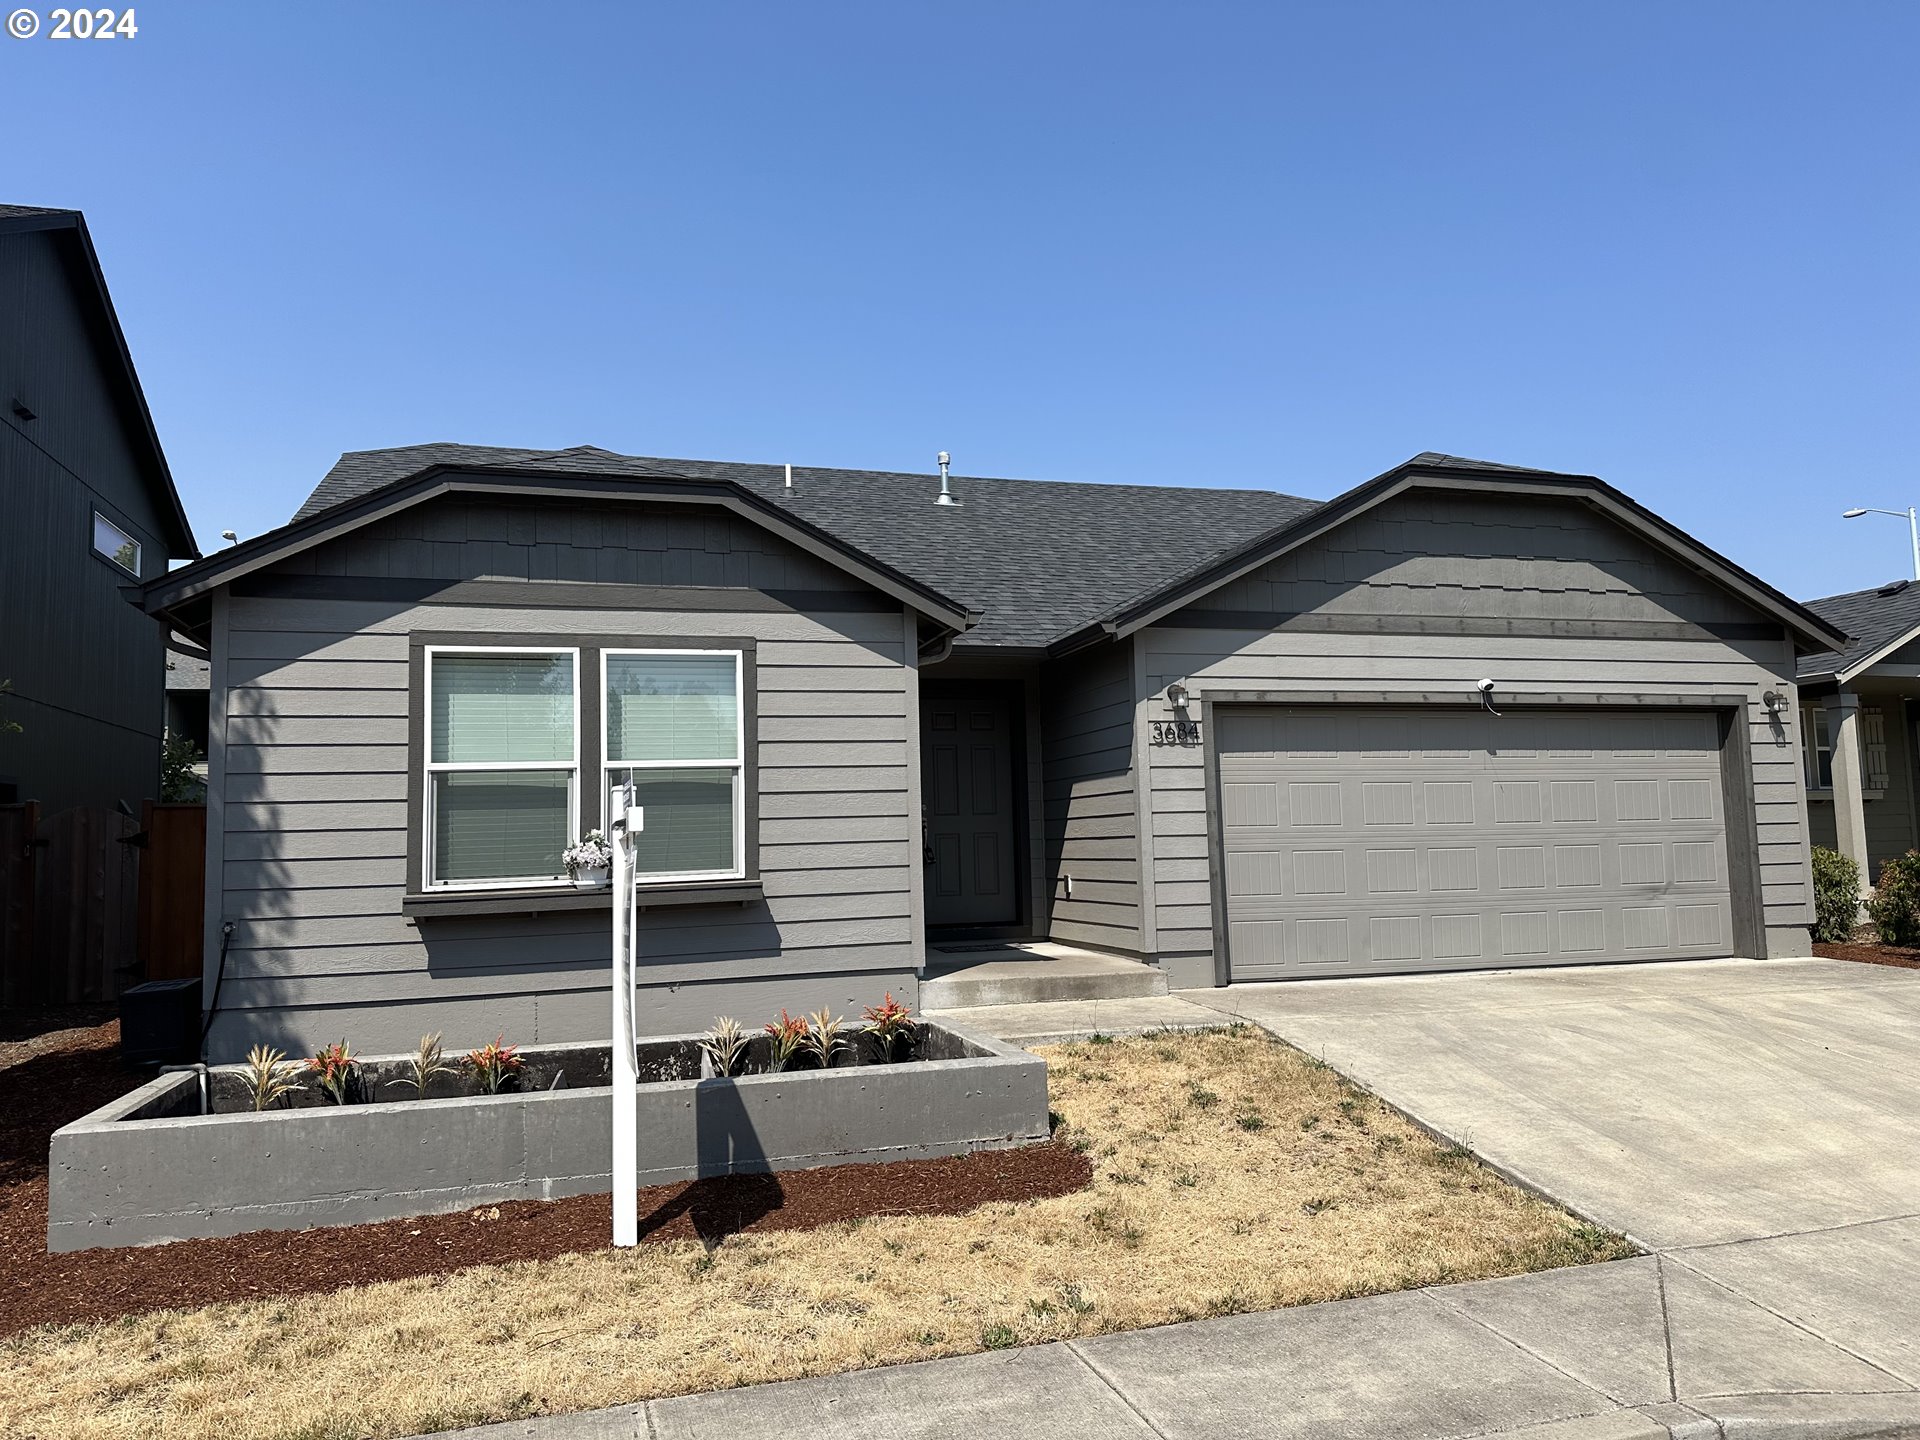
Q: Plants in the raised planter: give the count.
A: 8